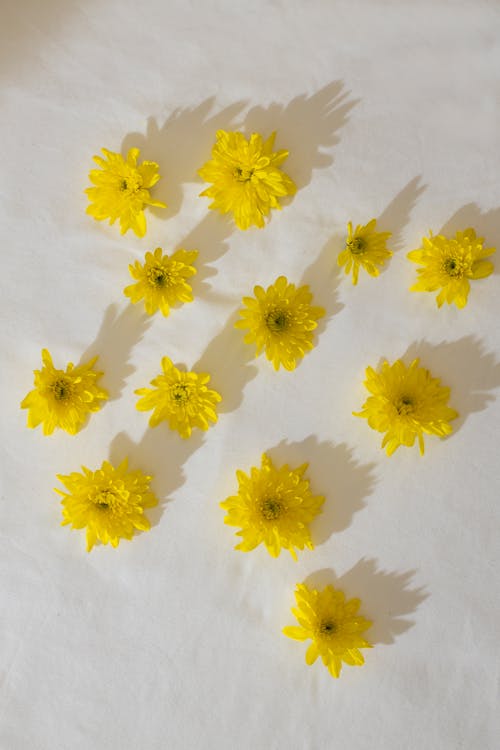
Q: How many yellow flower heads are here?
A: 12